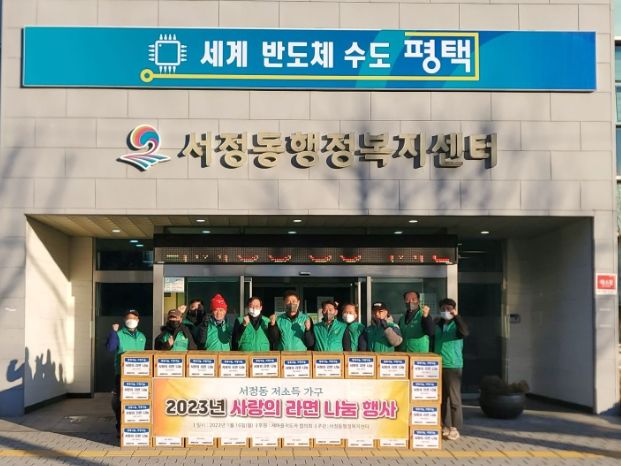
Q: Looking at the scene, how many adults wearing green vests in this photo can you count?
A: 11